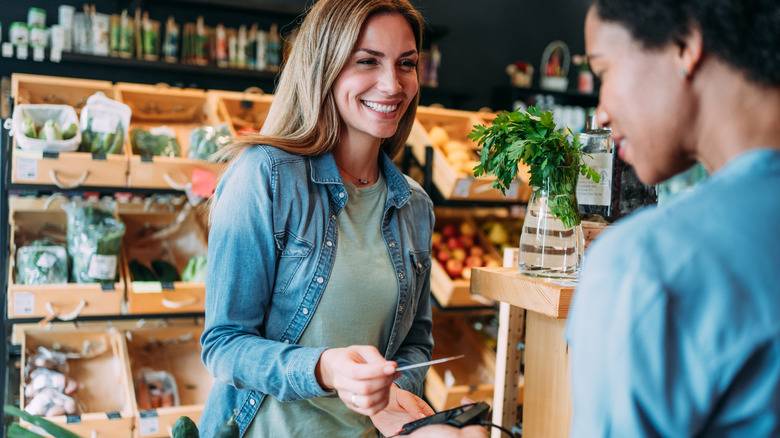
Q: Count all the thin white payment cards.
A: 1